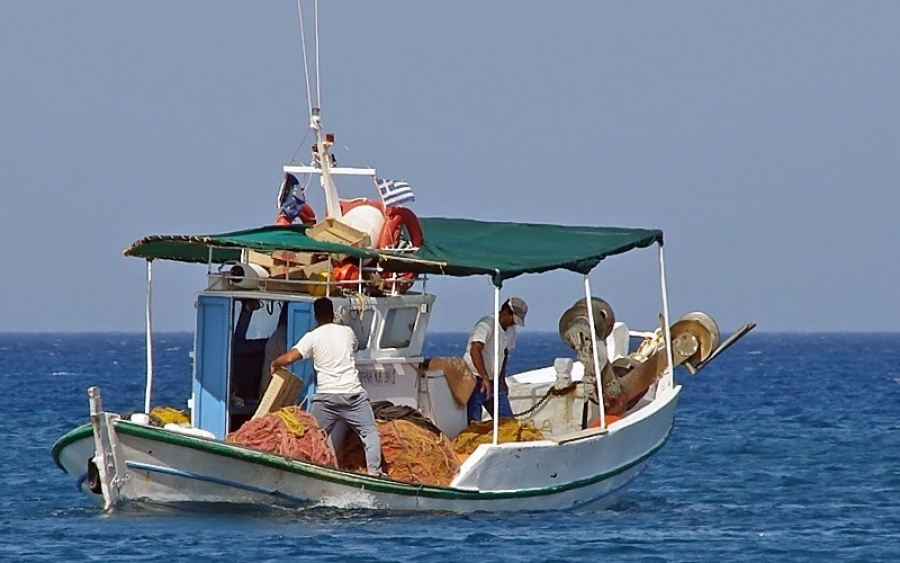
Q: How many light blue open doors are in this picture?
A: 2